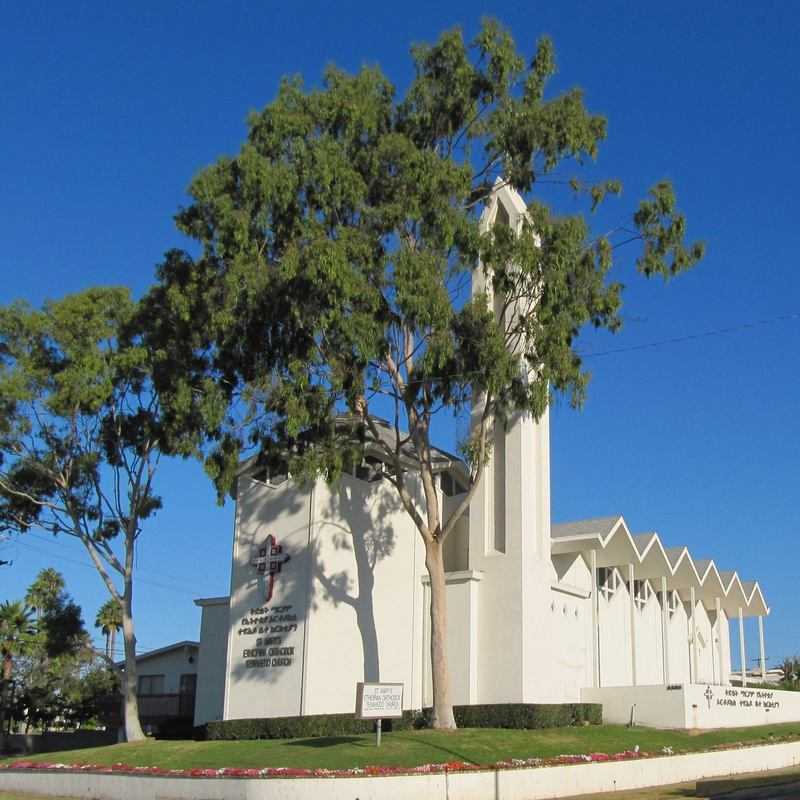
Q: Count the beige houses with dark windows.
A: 1